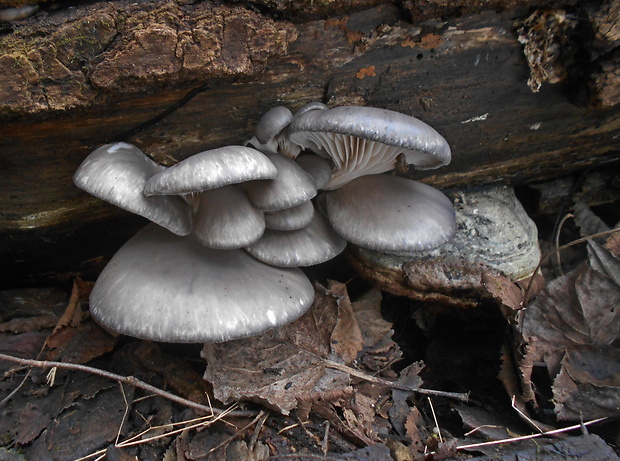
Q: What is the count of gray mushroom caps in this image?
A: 12